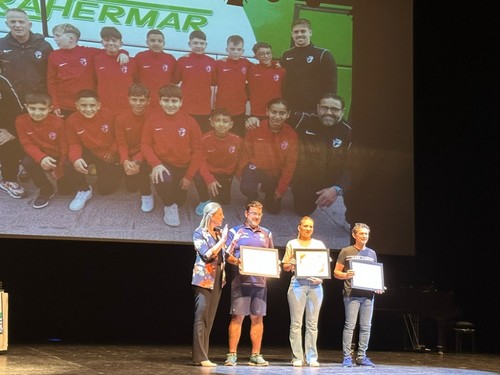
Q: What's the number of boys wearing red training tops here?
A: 12